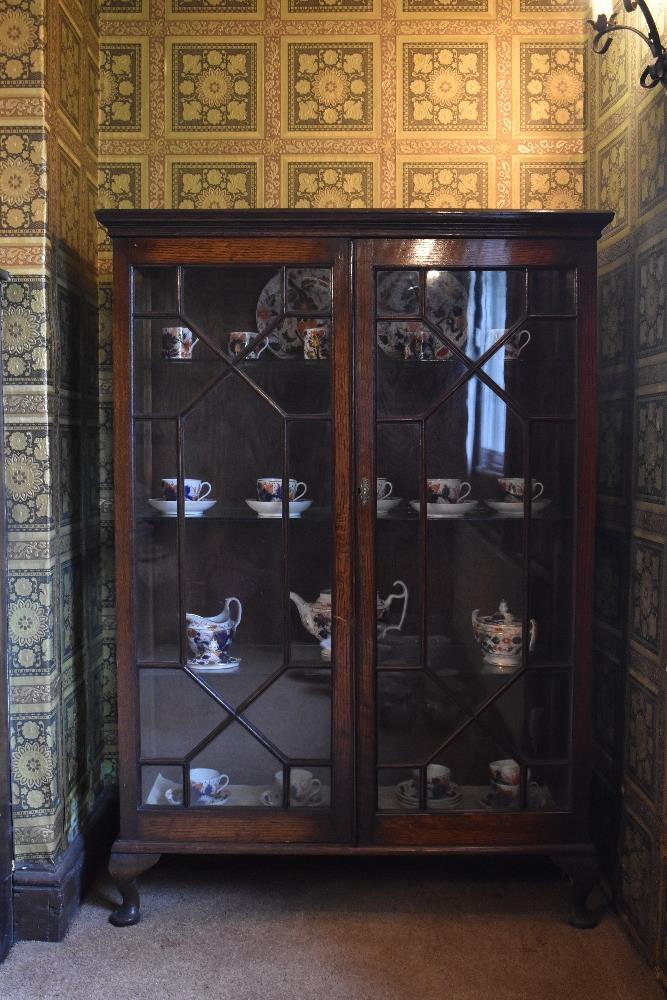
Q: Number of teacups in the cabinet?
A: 15